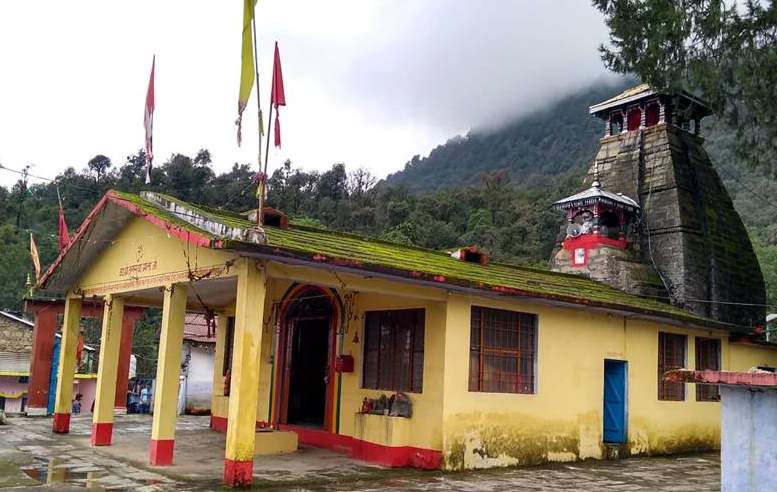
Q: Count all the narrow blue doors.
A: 1